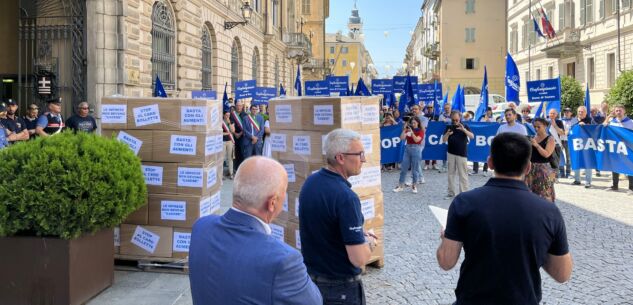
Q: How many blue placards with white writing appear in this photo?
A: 9